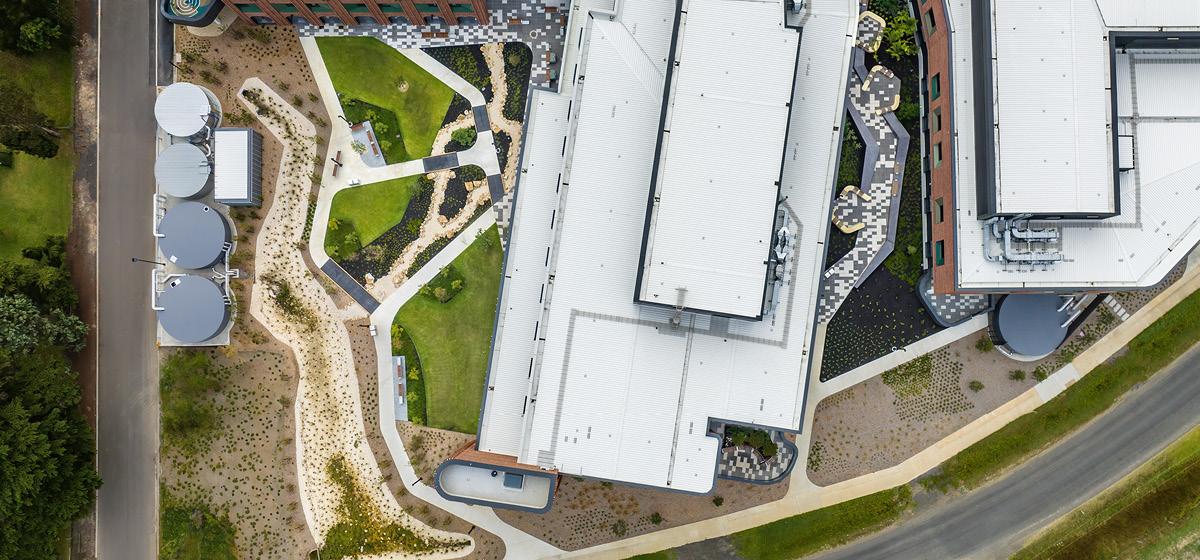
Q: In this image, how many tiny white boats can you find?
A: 0